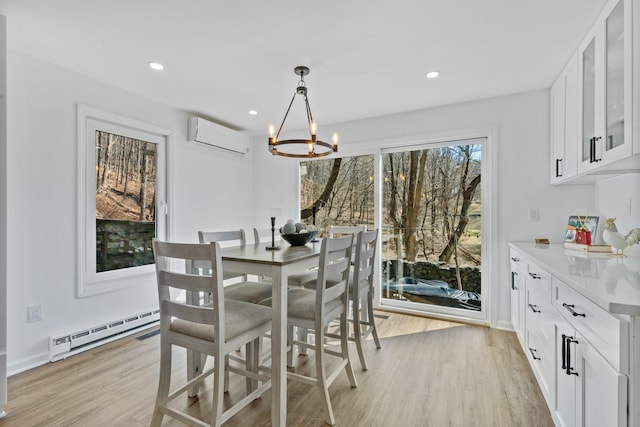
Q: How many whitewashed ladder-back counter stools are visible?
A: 6